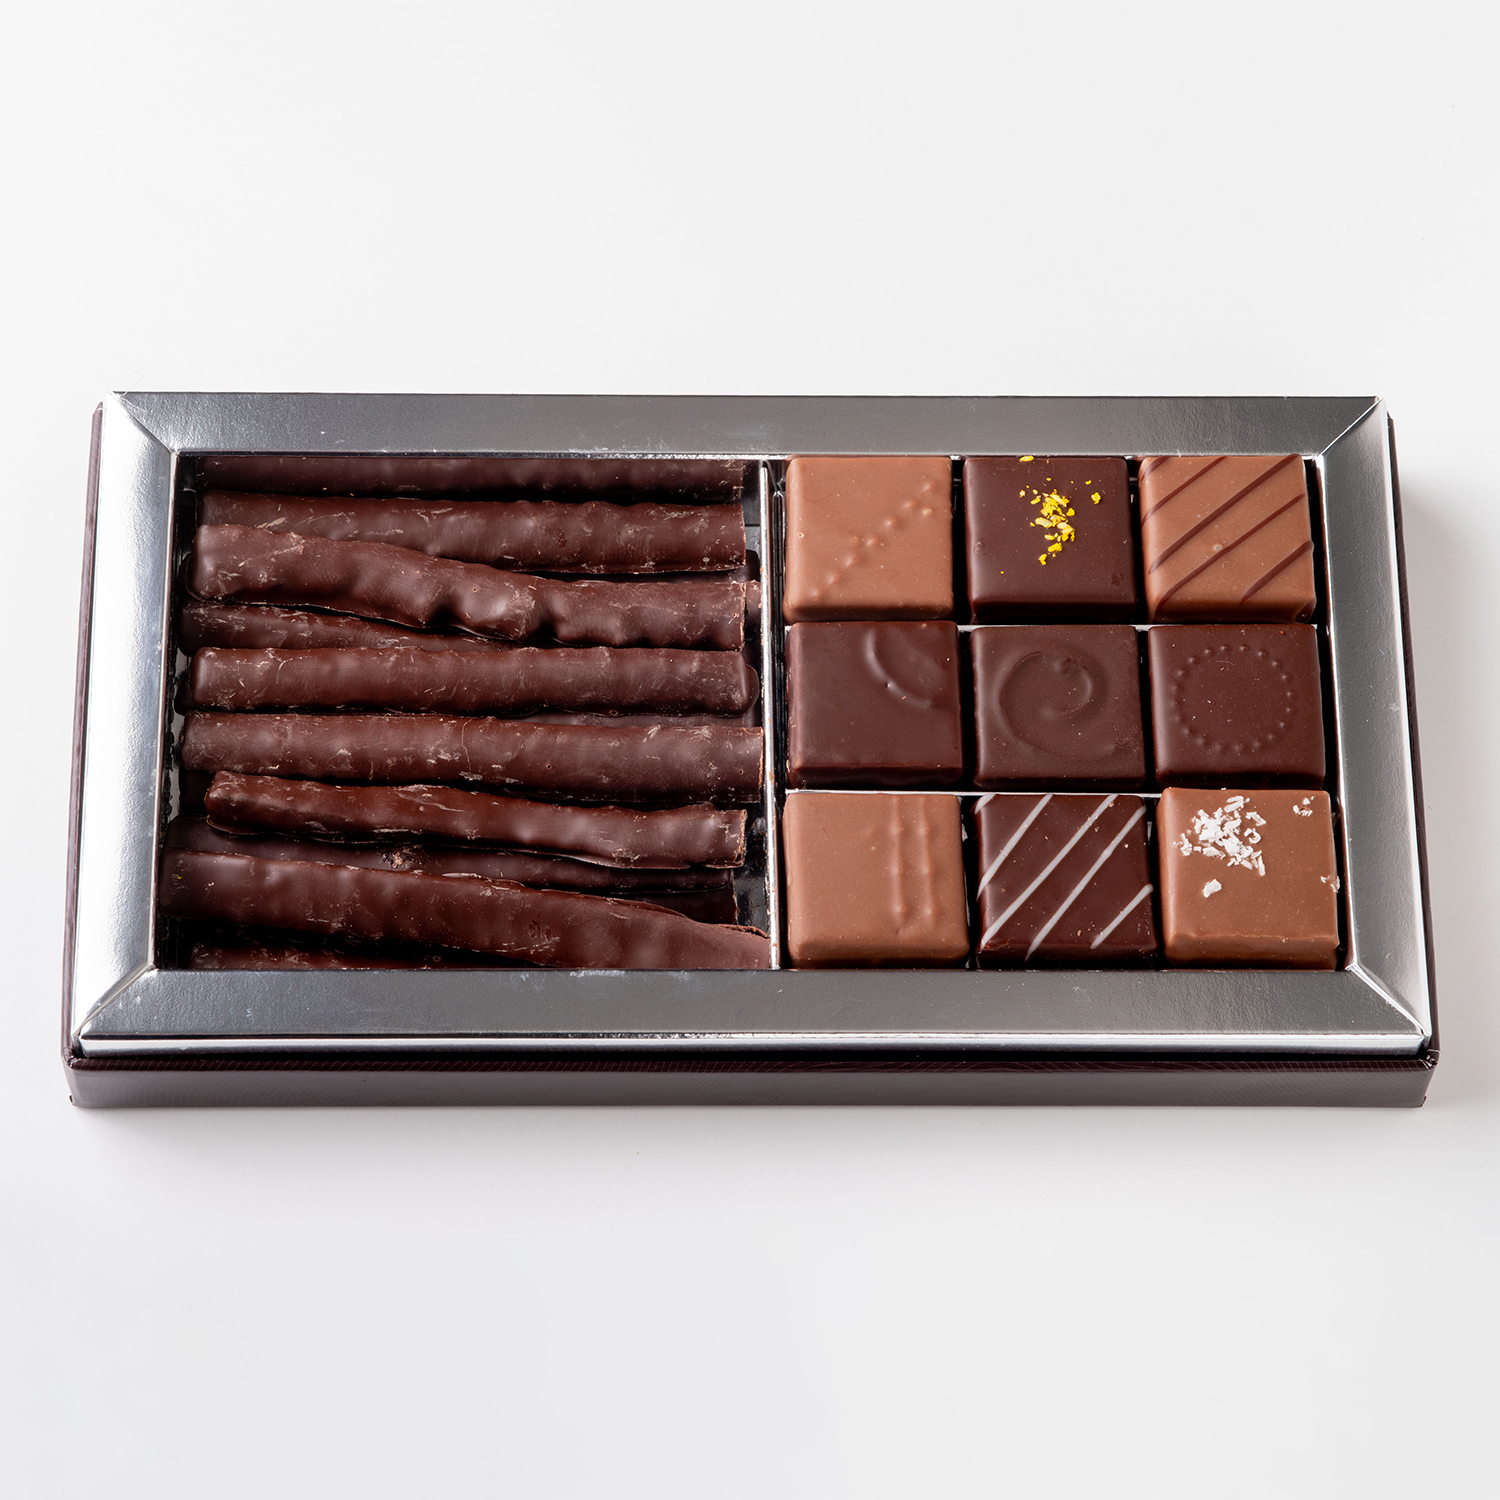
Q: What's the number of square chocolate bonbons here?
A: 9